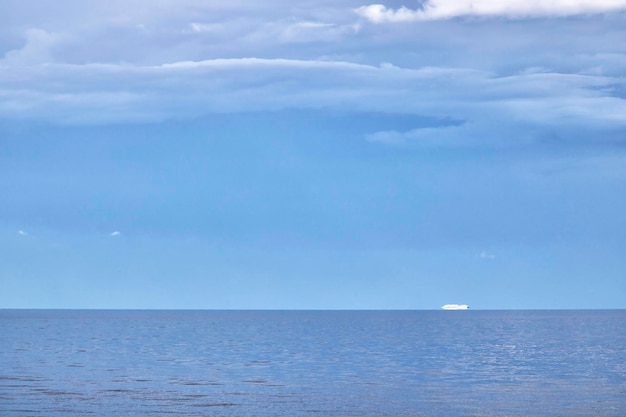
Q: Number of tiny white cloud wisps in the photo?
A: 3